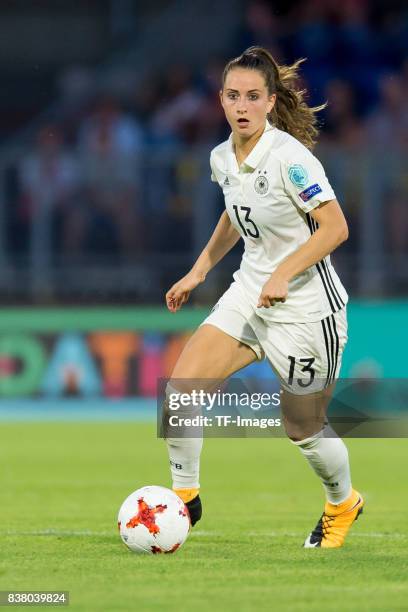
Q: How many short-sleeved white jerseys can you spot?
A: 1